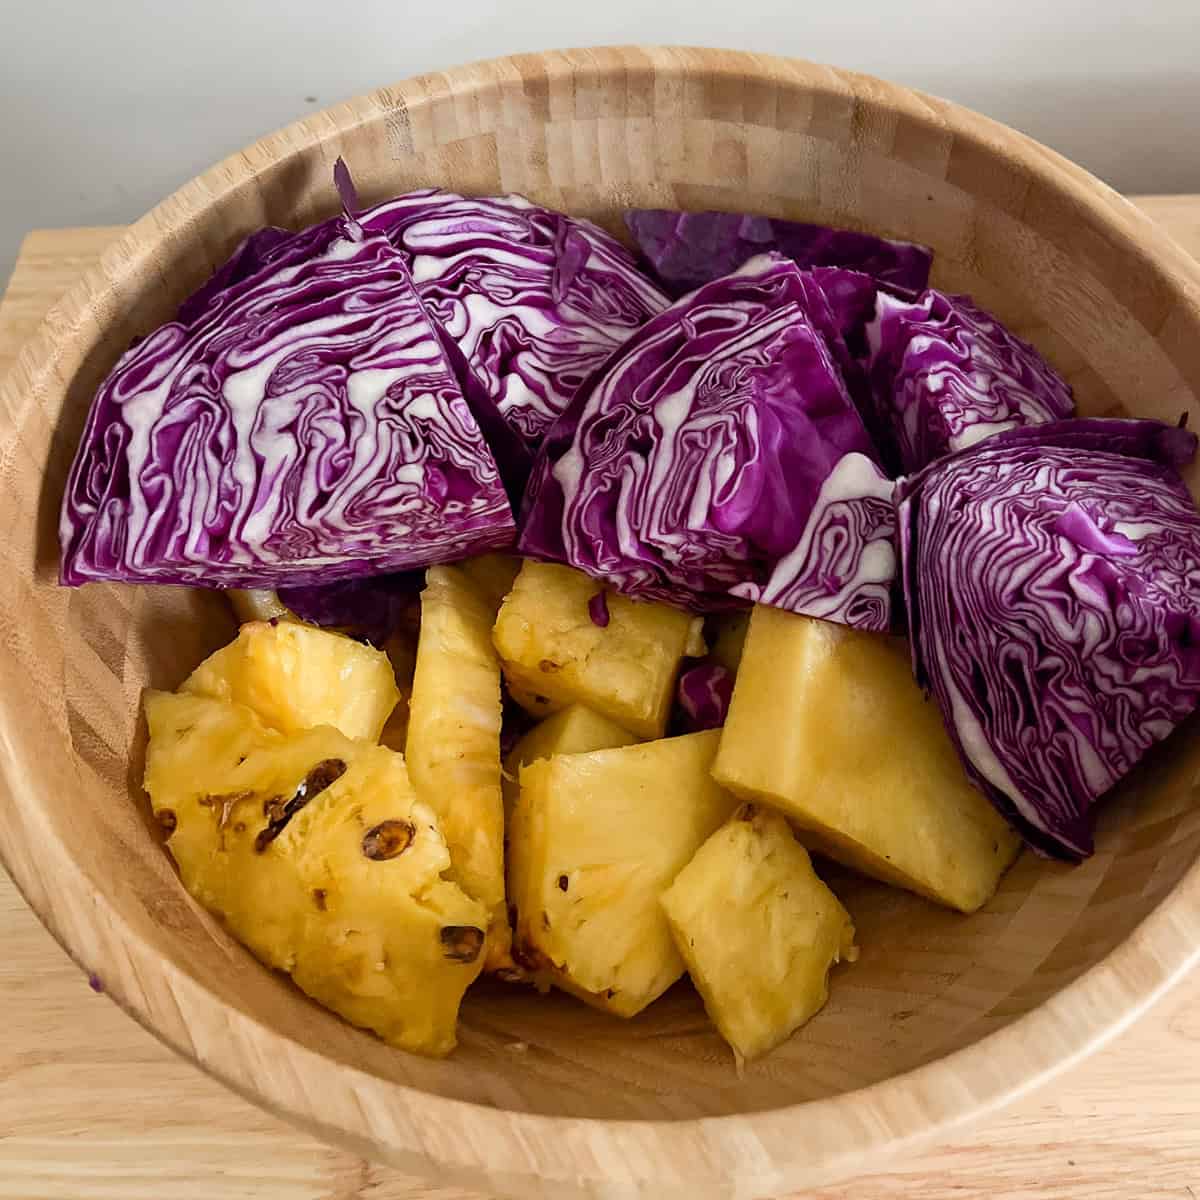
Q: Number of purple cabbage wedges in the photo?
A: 5